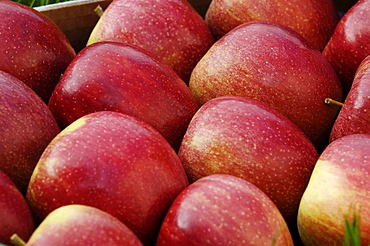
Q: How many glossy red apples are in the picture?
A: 14